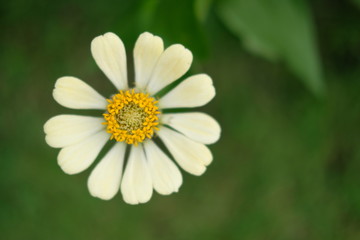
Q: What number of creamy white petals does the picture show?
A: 12